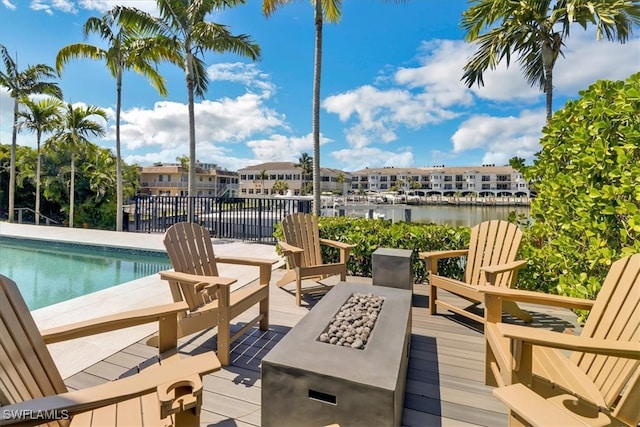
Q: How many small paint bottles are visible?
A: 0